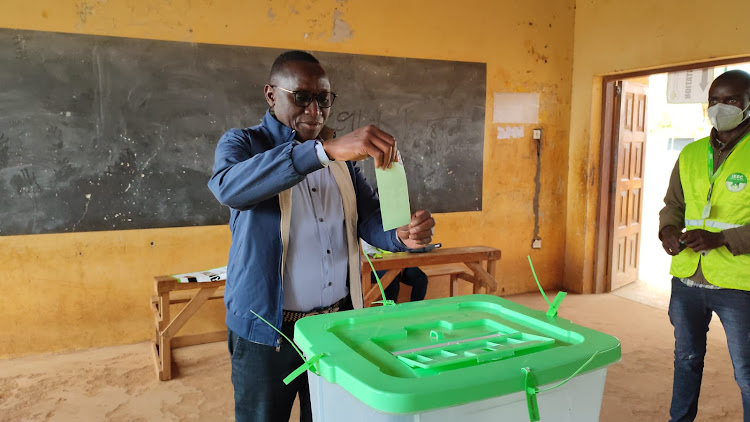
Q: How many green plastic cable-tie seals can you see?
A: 4